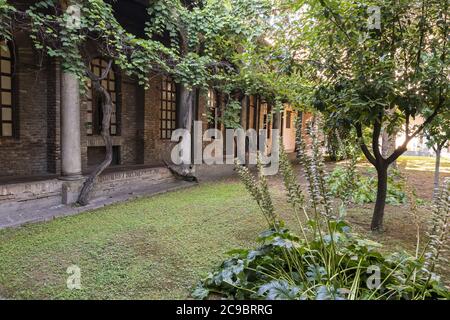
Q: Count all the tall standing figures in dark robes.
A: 0